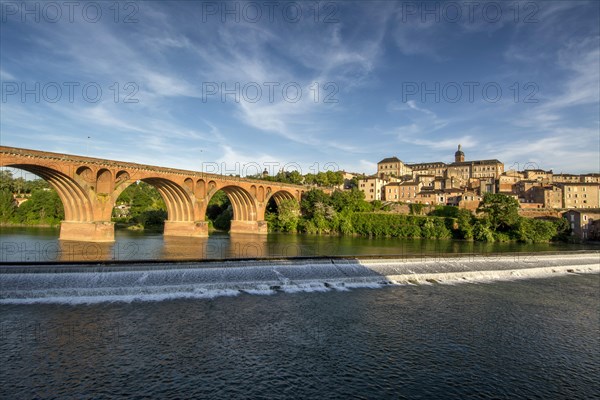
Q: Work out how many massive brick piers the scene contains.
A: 3